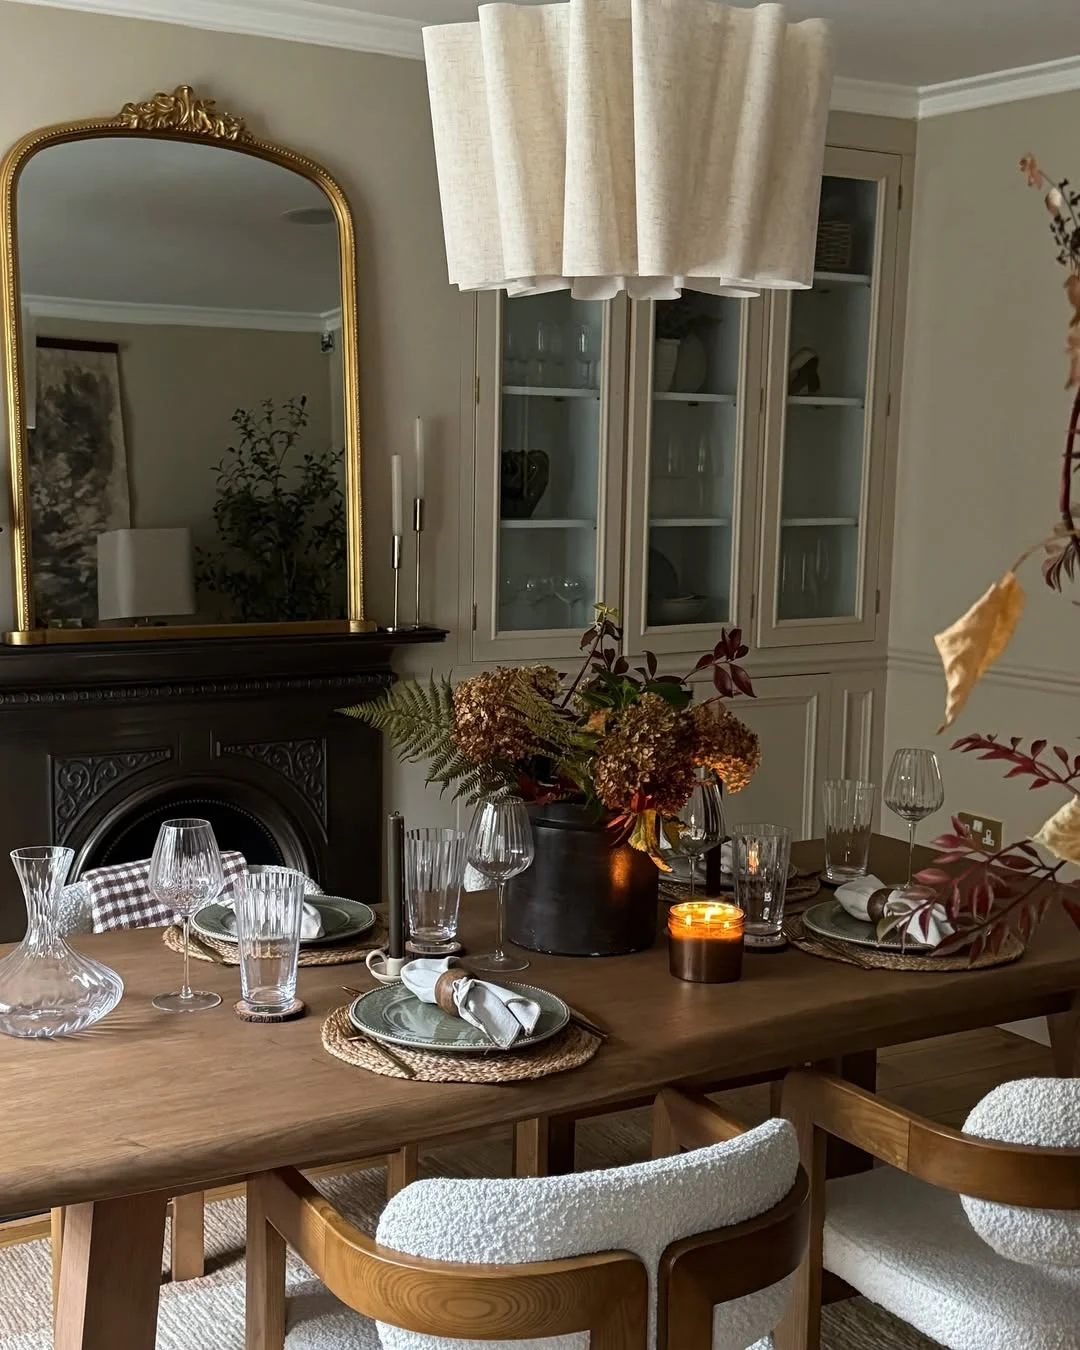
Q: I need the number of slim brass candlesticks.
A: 2